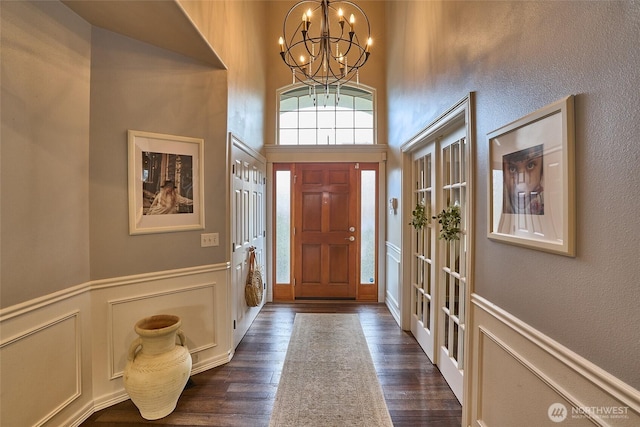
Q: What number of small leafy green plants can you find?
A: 2